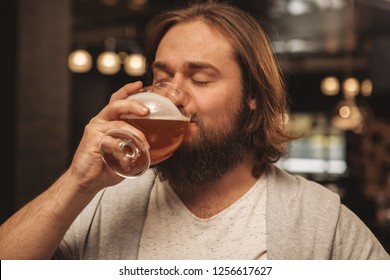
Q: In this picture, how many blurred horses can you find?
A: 0